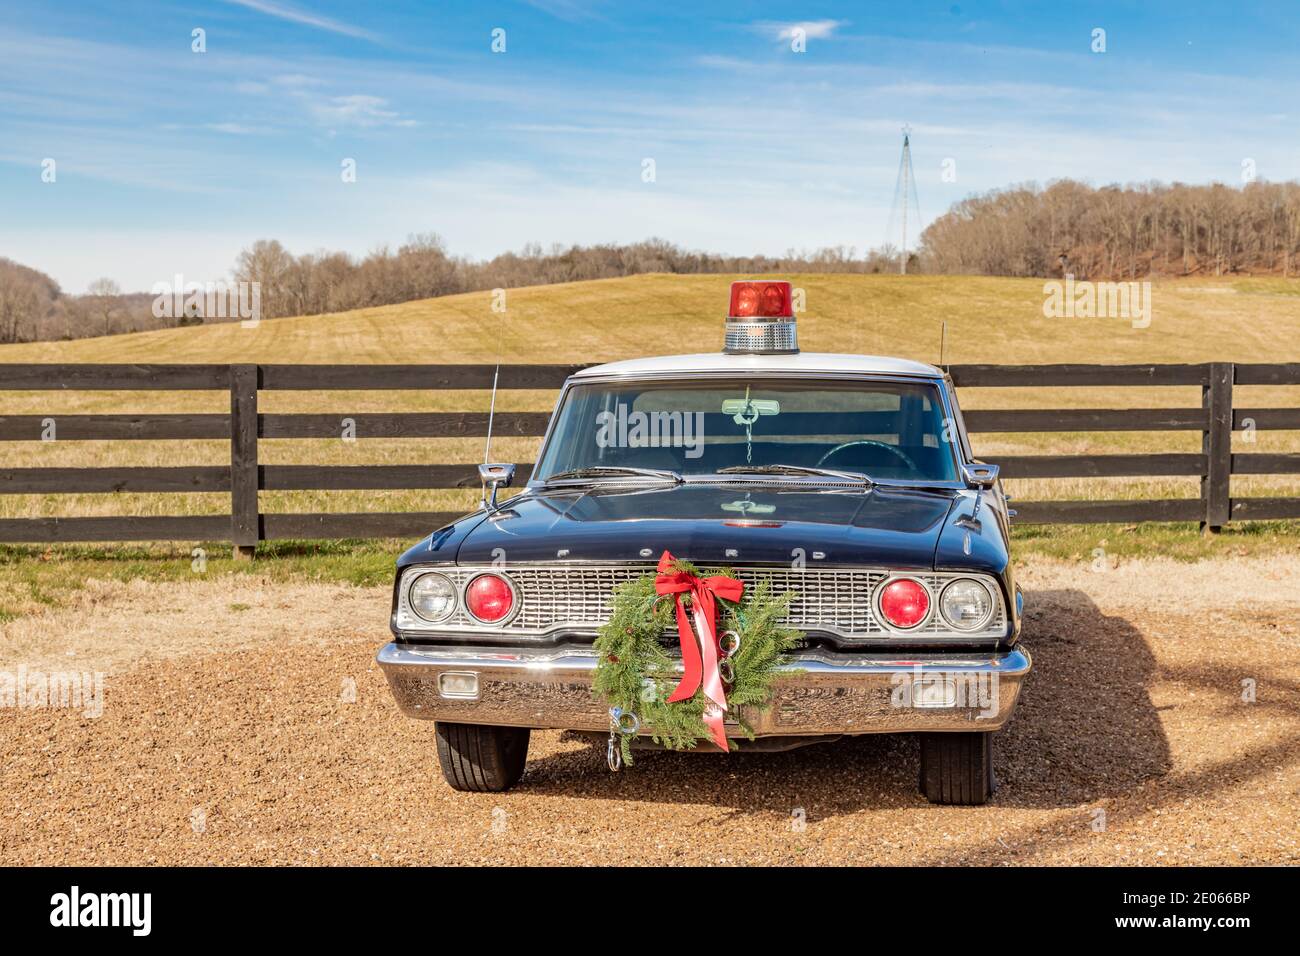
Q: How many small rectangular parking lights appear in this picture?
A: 2